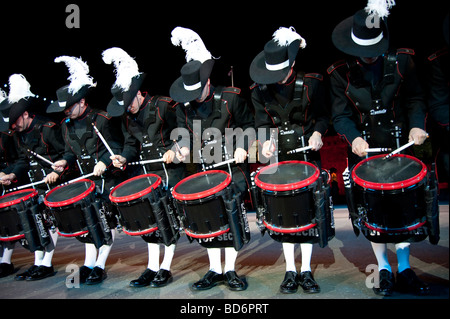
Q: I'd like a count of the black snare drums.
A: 6